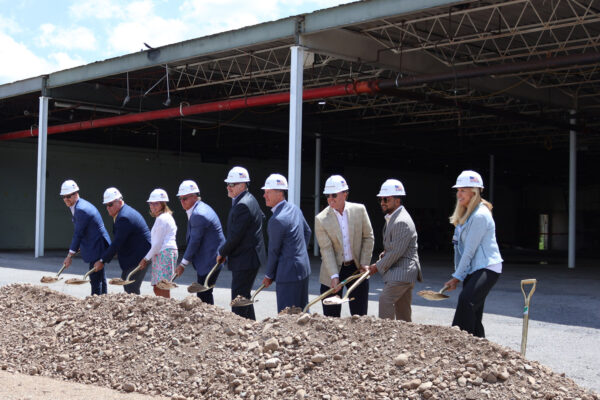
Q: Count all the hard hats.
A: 9